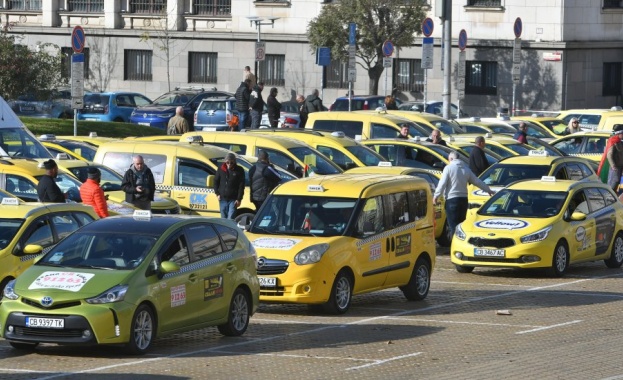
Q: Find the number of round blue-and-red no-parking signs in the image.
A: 5